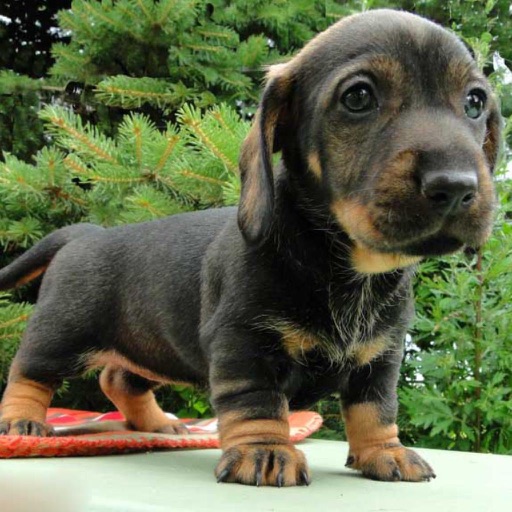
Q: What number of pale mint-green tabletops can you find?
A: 1